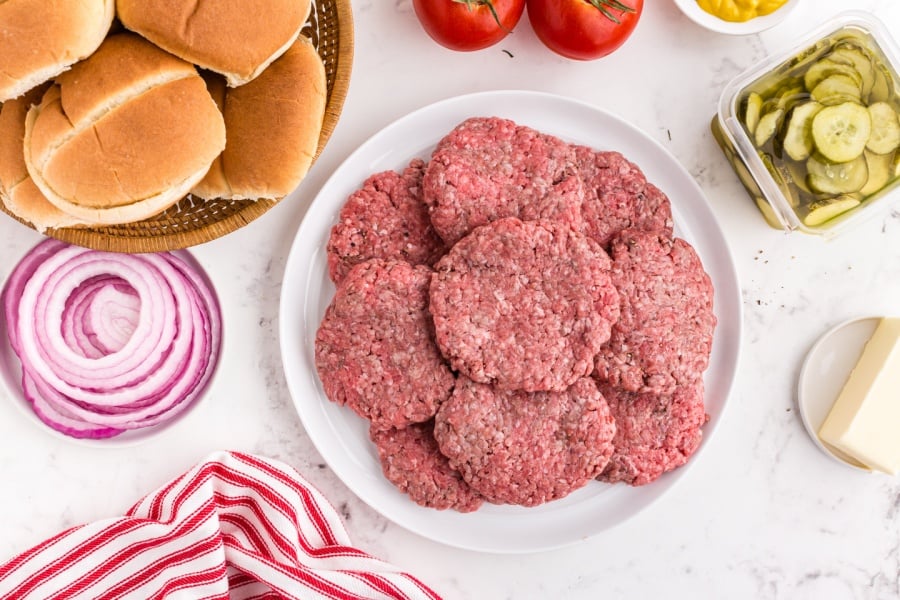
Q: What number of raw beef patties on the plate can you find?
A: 9